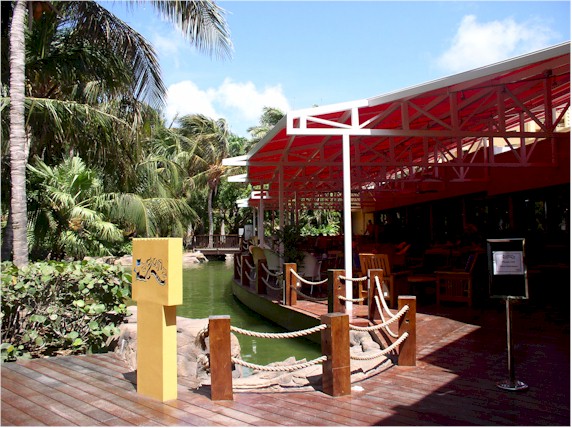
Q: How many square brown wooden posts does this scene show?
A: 9